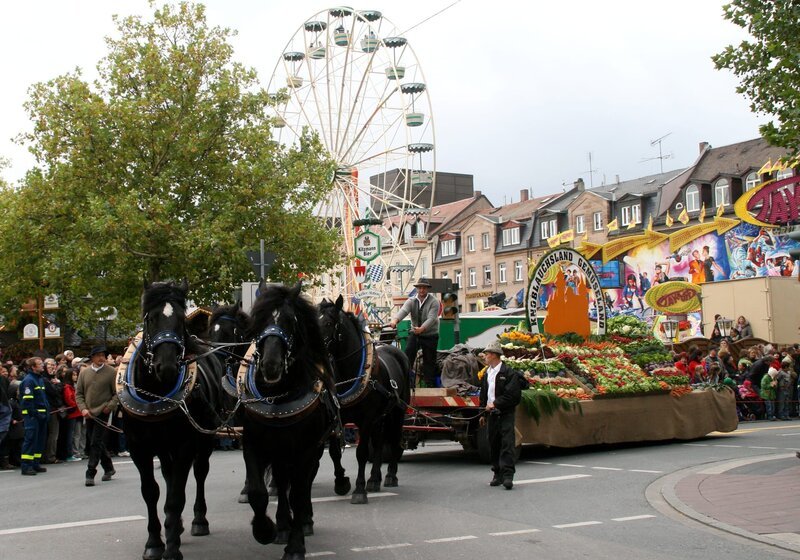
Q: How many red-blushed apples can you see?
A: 0